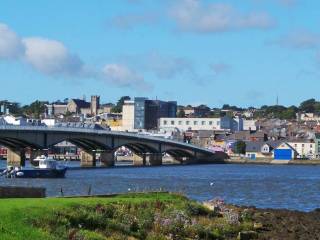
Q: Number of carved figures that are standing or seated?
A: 0